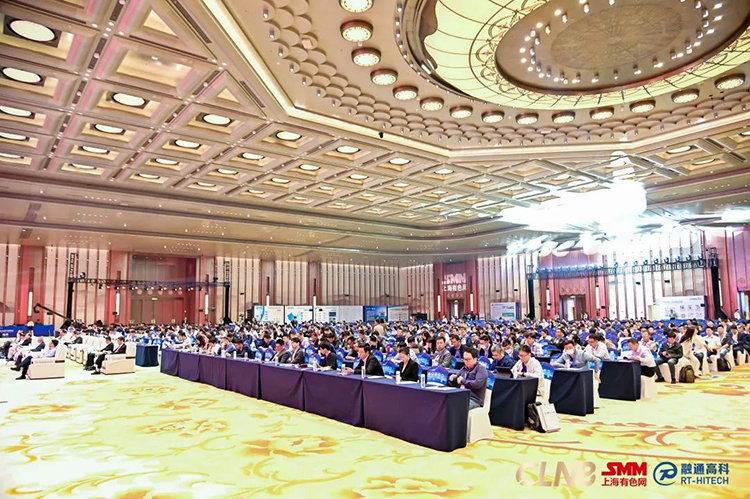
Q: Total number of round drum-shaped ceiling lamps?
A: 14